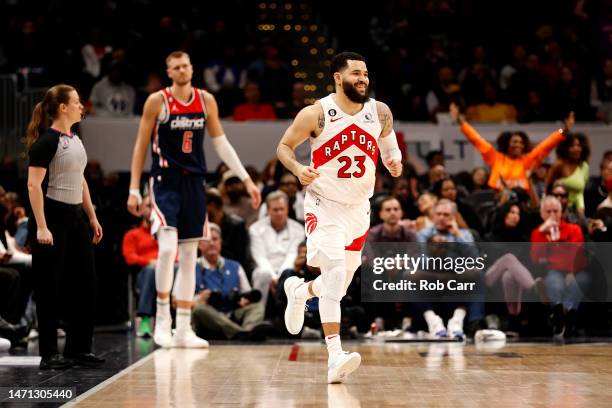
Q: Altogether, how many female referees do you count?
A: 1